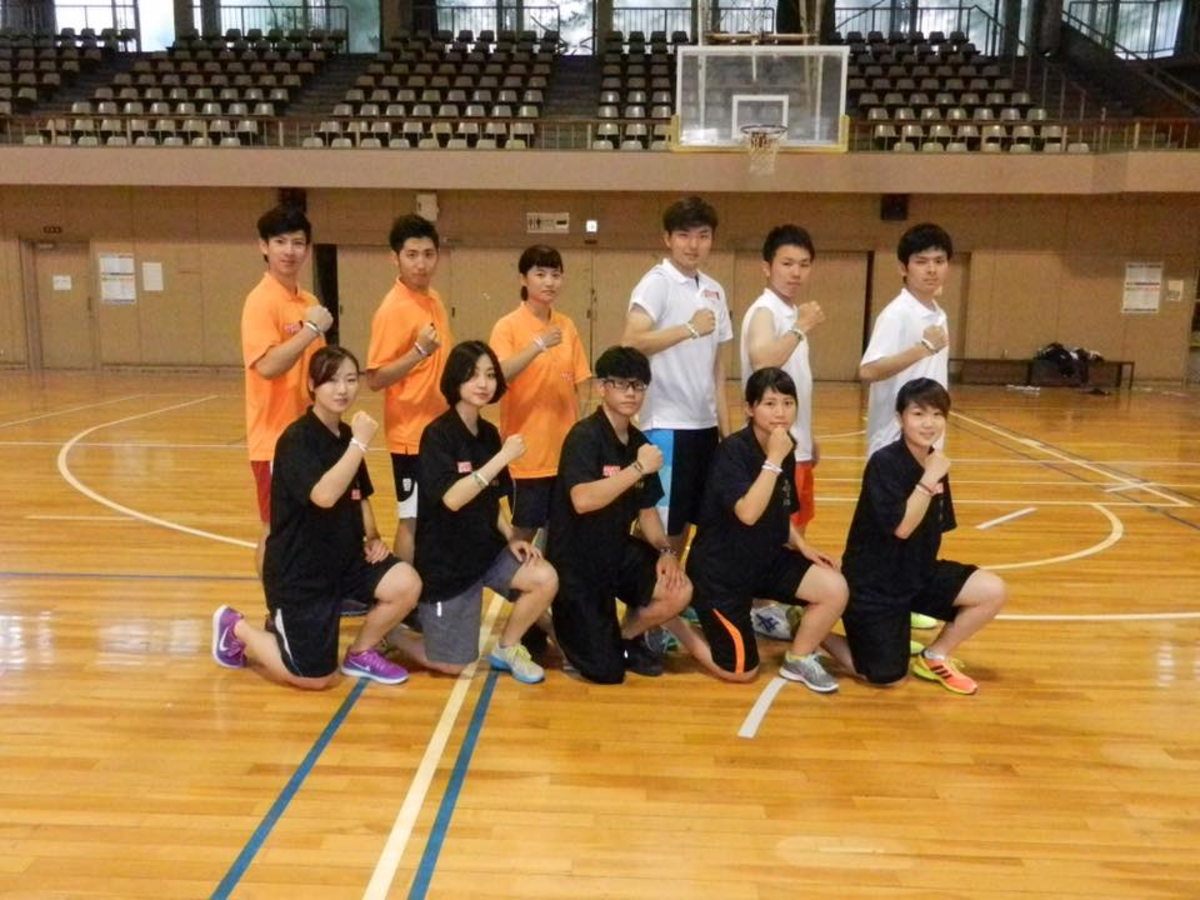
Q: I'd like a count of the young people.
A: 11